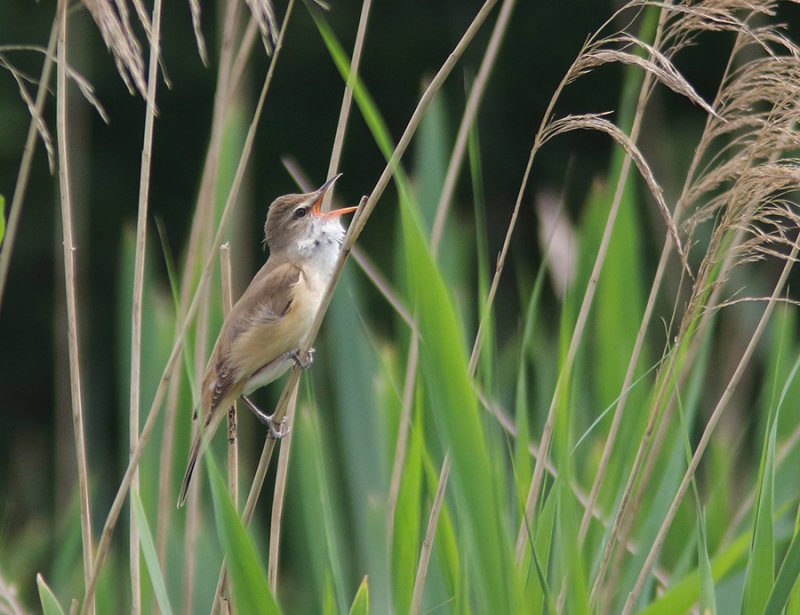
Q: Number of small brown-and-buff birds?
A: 1